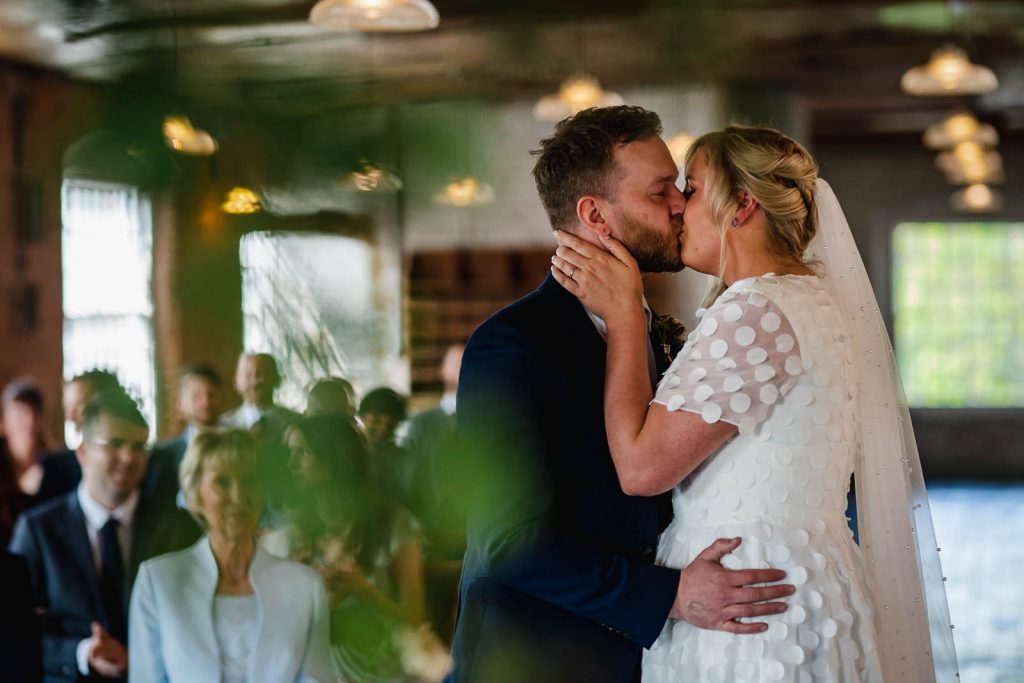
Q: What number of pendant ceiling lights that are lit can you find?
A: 11